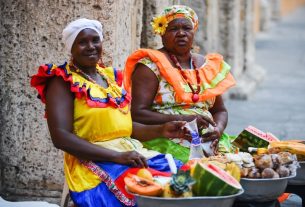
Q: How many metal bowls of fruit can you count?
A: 3